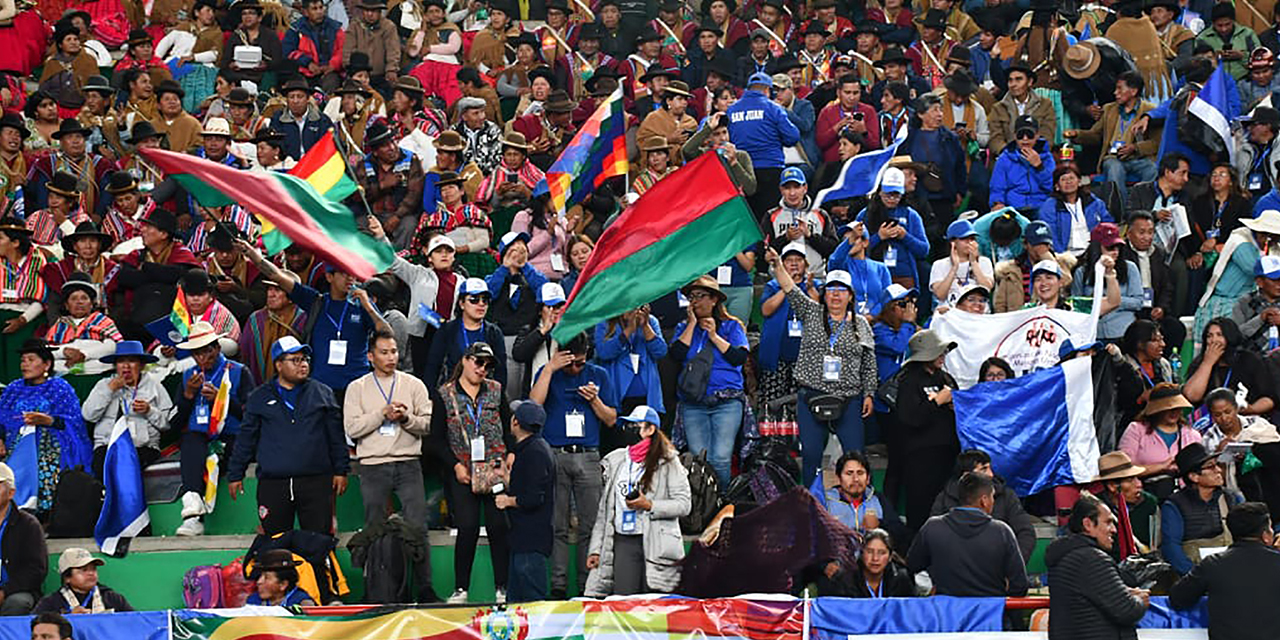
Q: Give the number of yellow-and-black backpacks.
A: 1